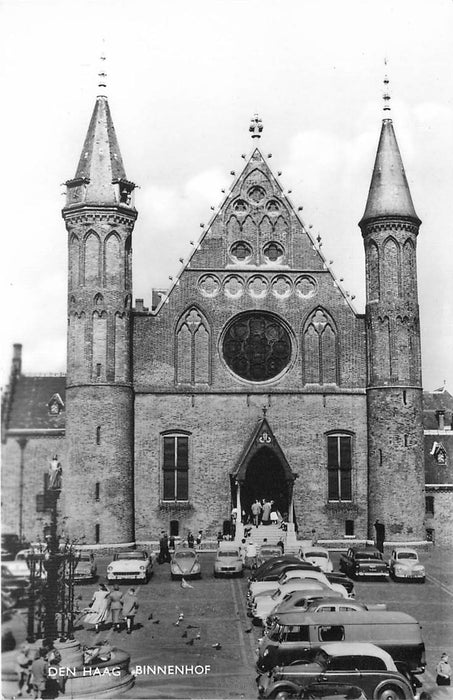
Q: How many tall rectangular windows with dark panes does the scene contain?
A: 2